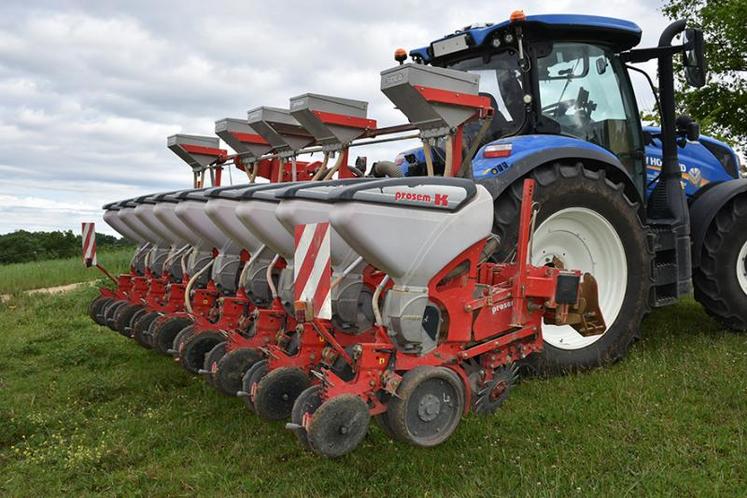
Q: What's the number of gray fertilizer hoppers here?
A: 5